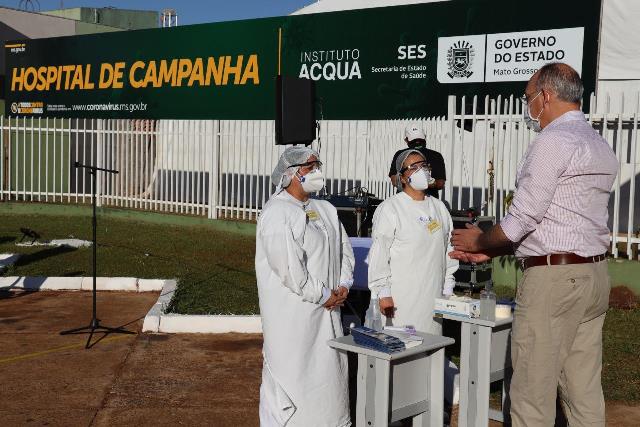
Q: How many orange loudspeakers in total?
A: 0